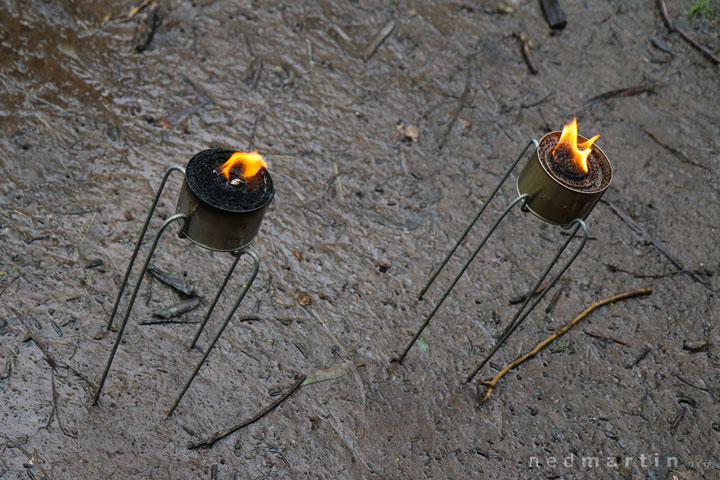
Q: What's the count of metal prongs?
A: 8